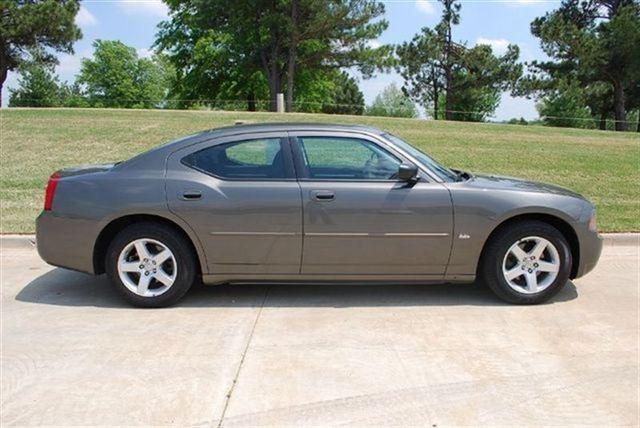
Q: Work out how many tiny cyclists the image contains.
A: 0